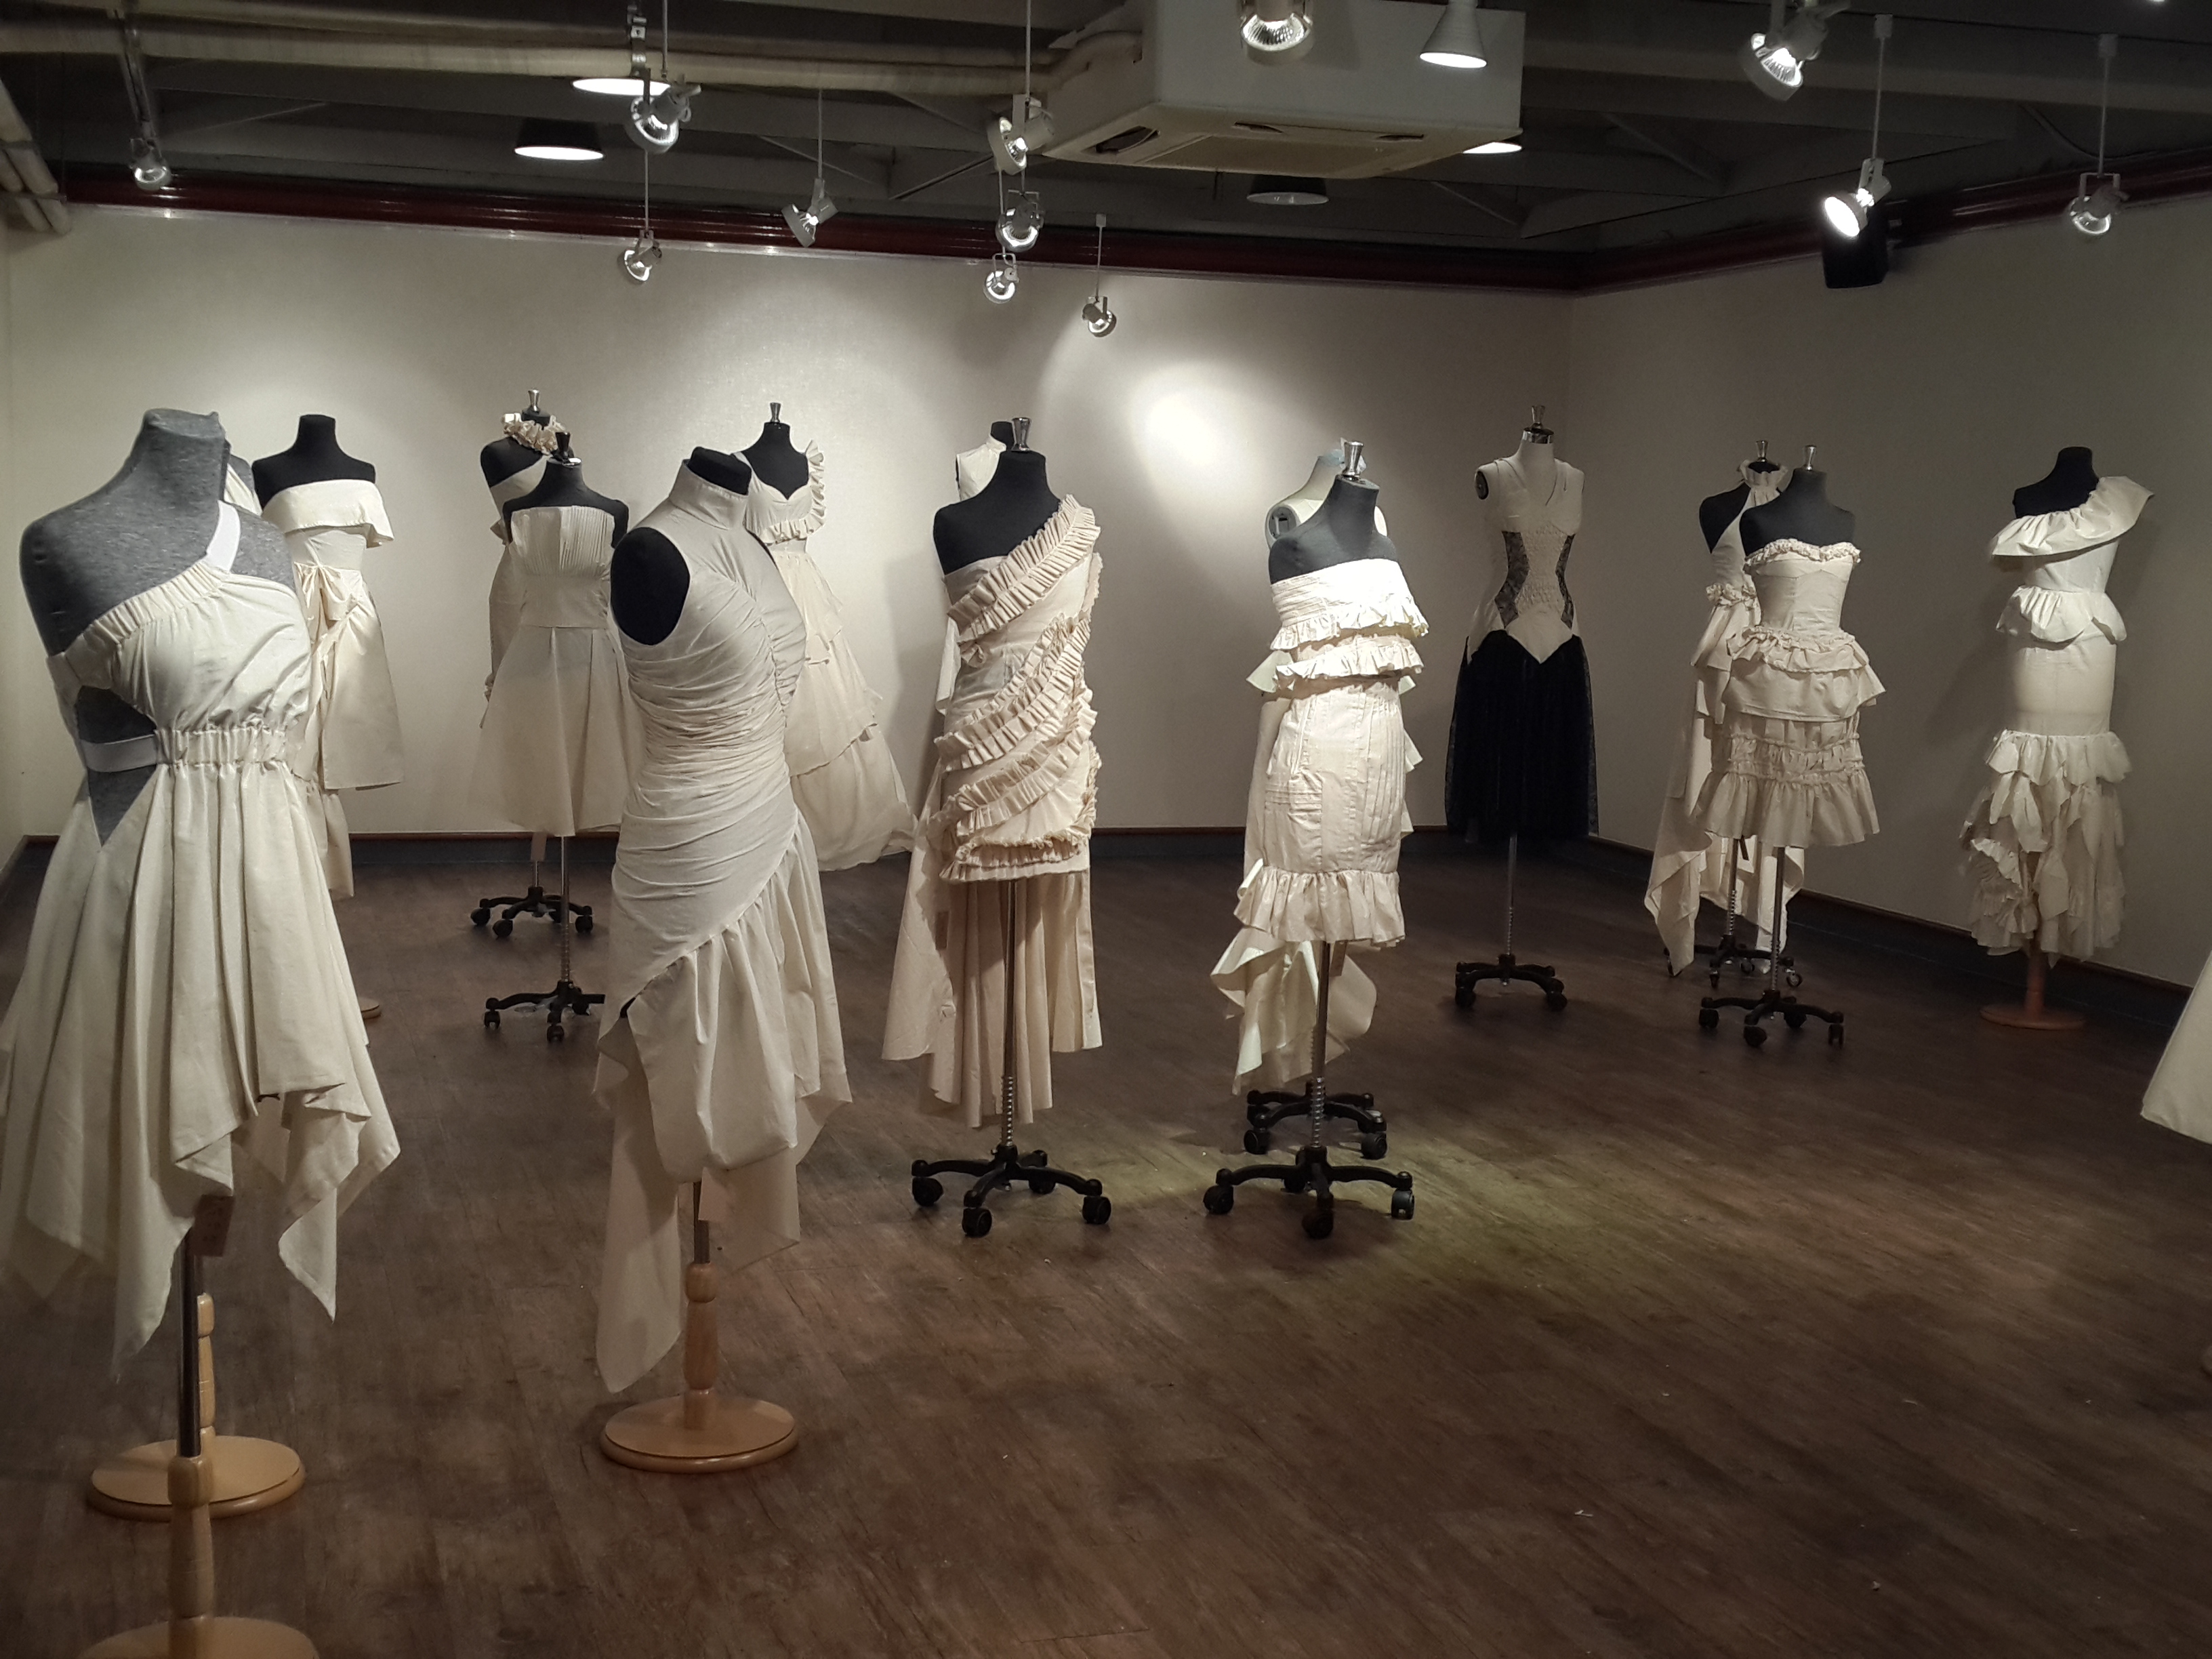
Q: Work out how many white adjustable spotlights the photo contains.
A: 12